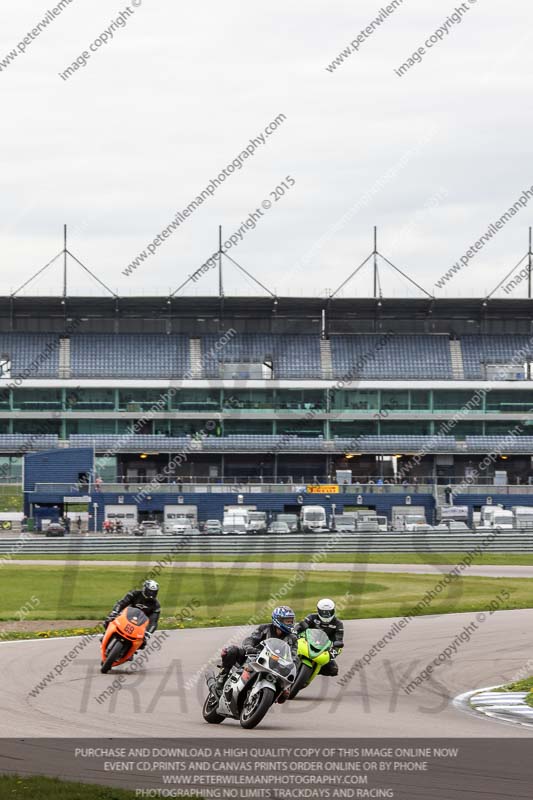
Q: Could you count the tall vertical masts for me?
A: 4